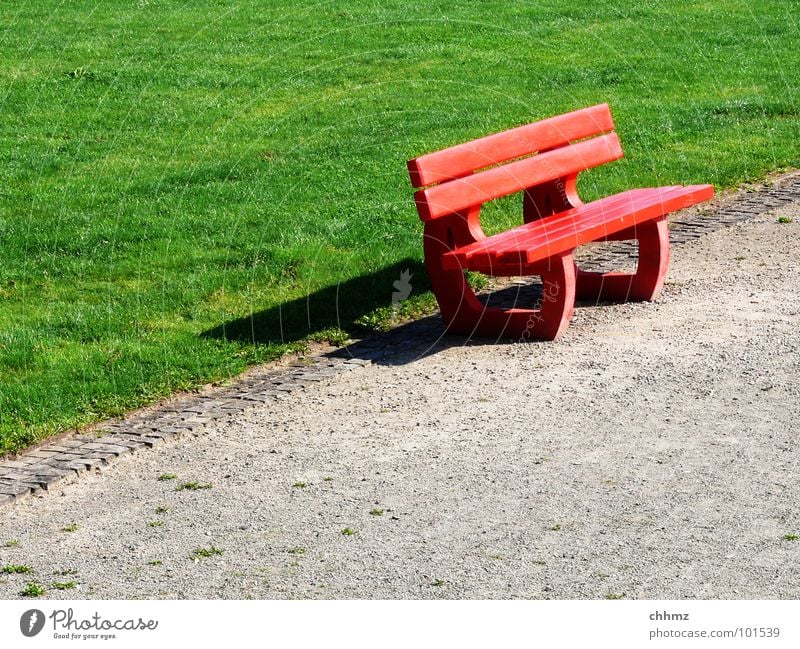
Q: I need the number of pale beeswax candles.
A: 0